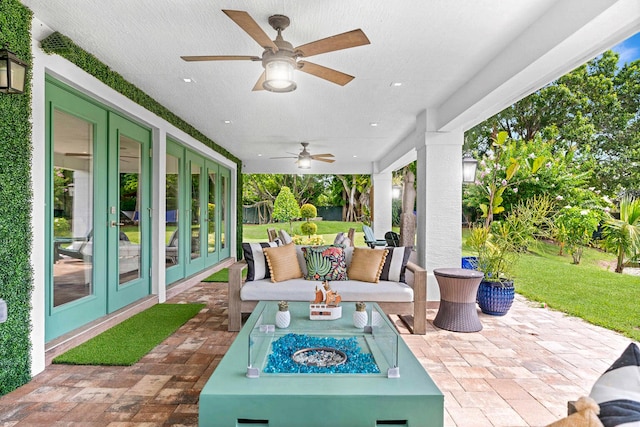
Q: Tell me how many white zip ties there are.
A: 0